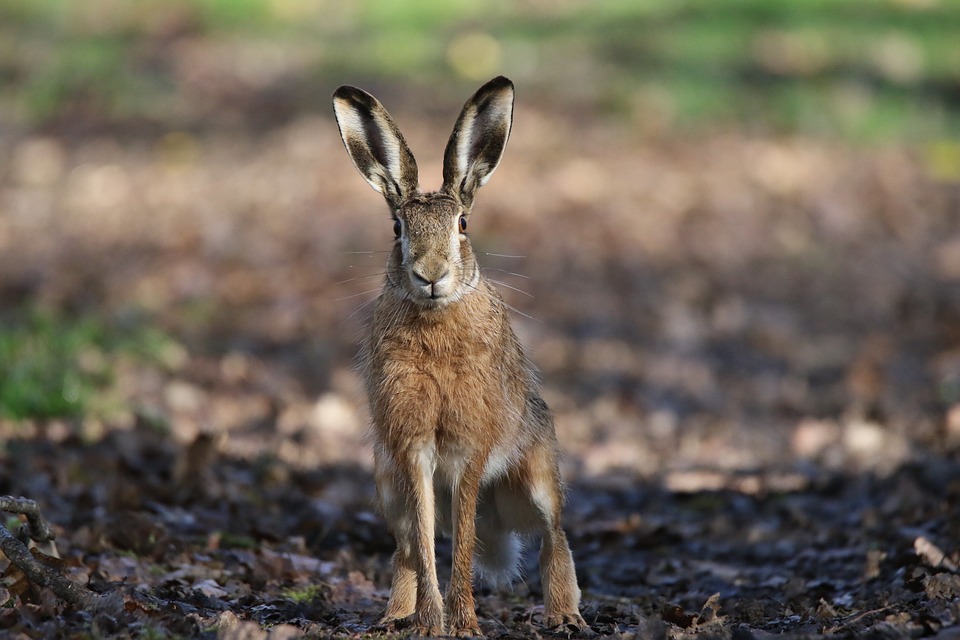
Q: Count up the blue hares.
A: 0